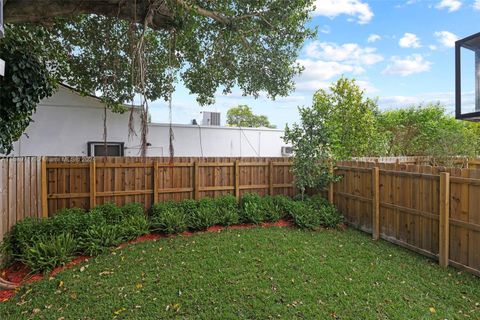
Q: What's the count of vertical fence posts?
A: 9